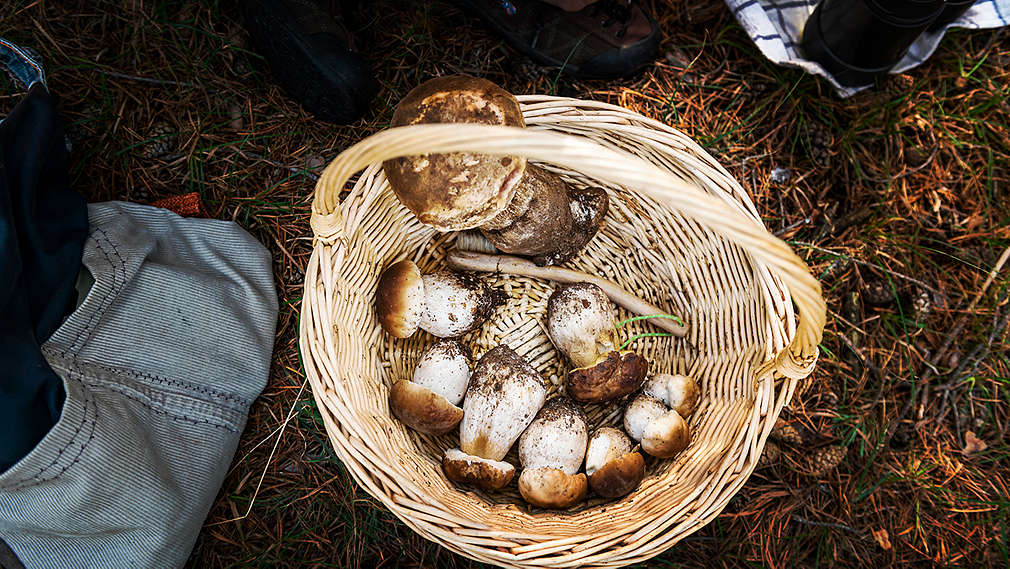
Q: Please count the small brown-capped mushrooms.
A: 8